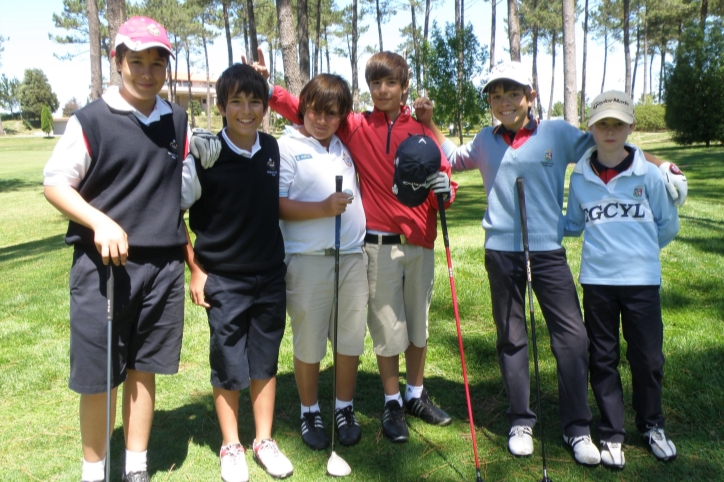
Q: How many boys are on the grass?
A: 6